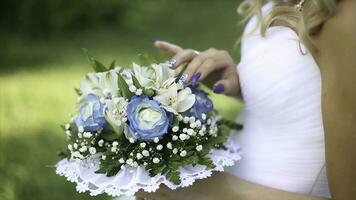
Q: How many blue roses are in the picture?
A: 3